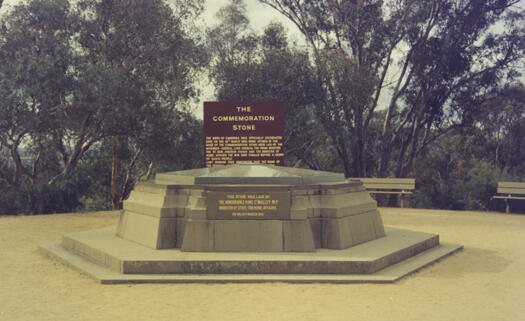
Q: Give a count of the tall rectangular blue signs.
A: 0